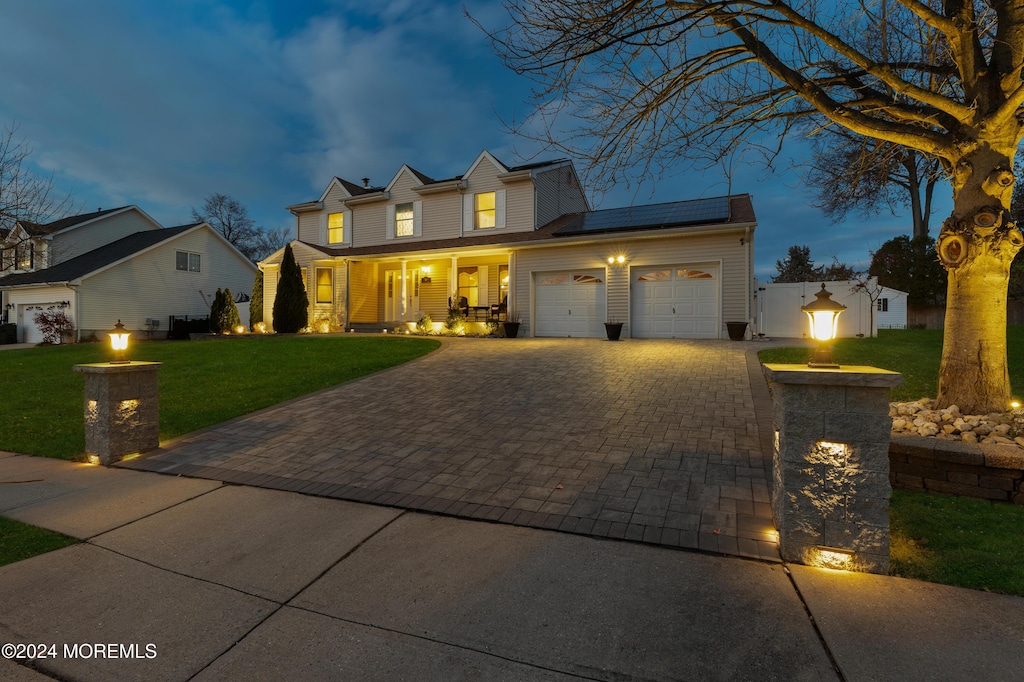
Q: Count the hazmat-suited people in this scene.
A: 0